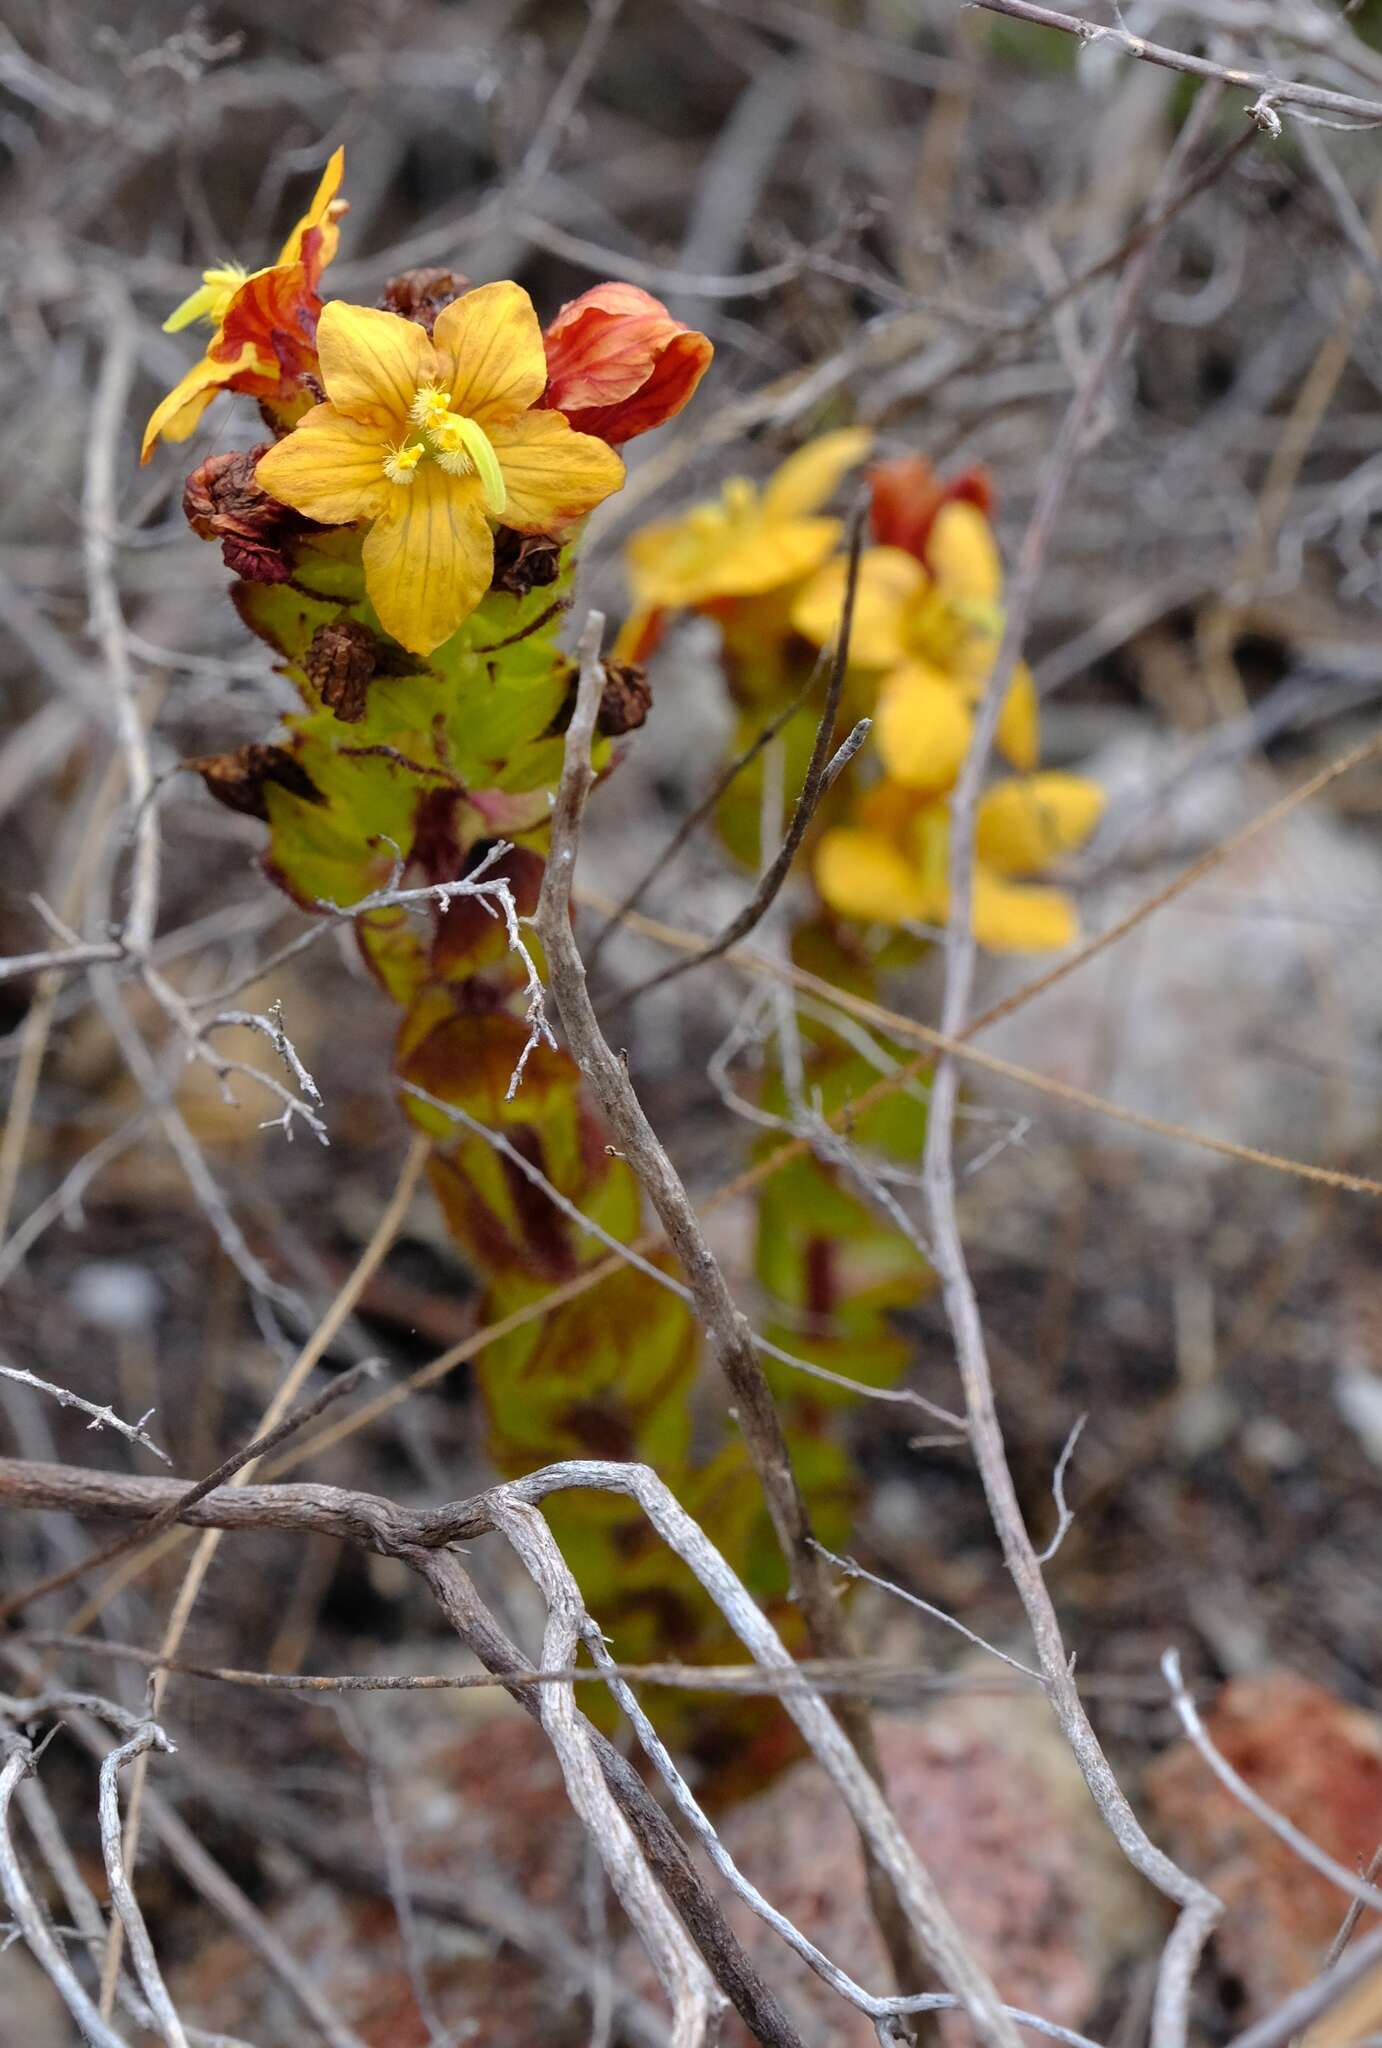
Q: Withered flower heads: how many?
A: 6